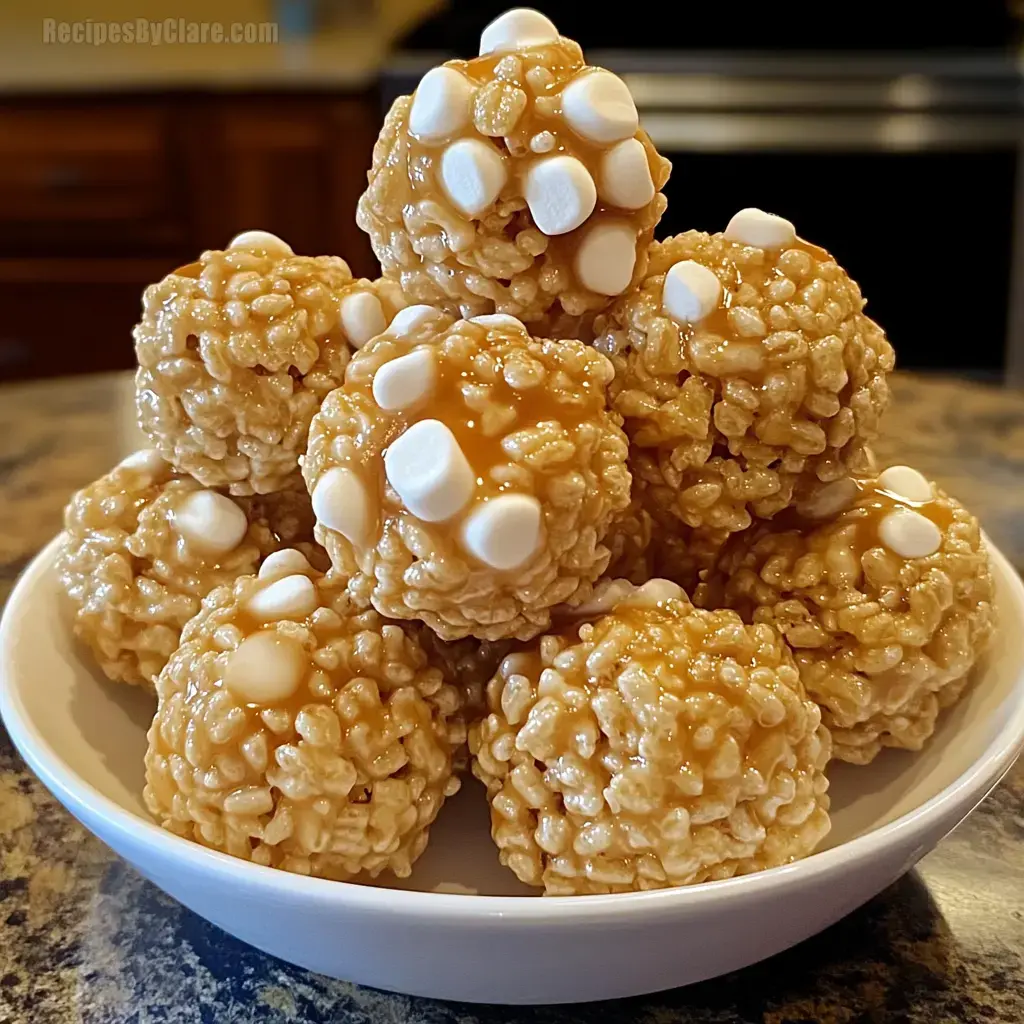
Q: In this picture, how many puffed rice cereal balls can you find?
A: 8